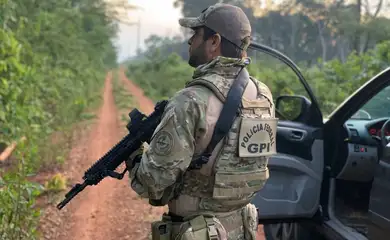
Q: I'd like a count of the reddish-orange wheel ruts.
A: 2